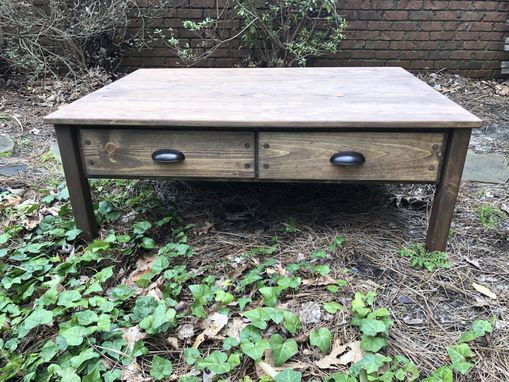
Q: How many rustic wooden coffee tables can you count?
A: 1